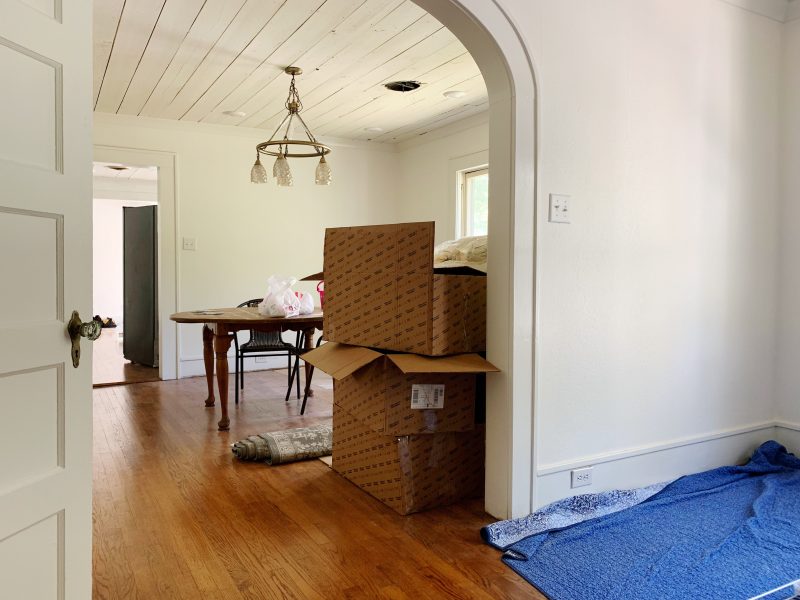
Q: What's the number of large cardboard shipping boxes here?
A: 3